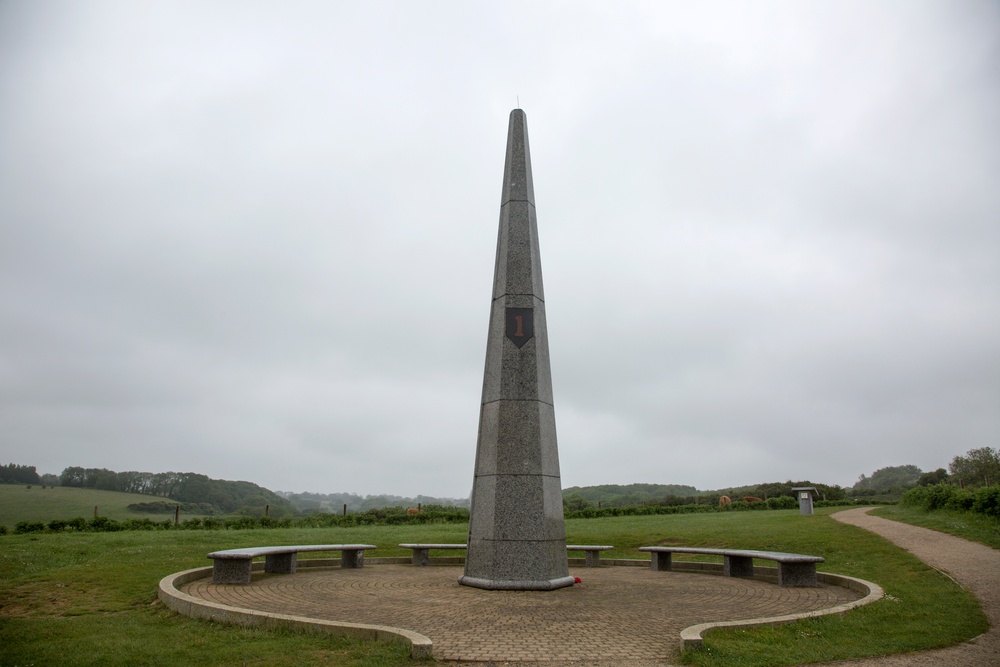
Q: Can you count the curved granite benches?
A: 3